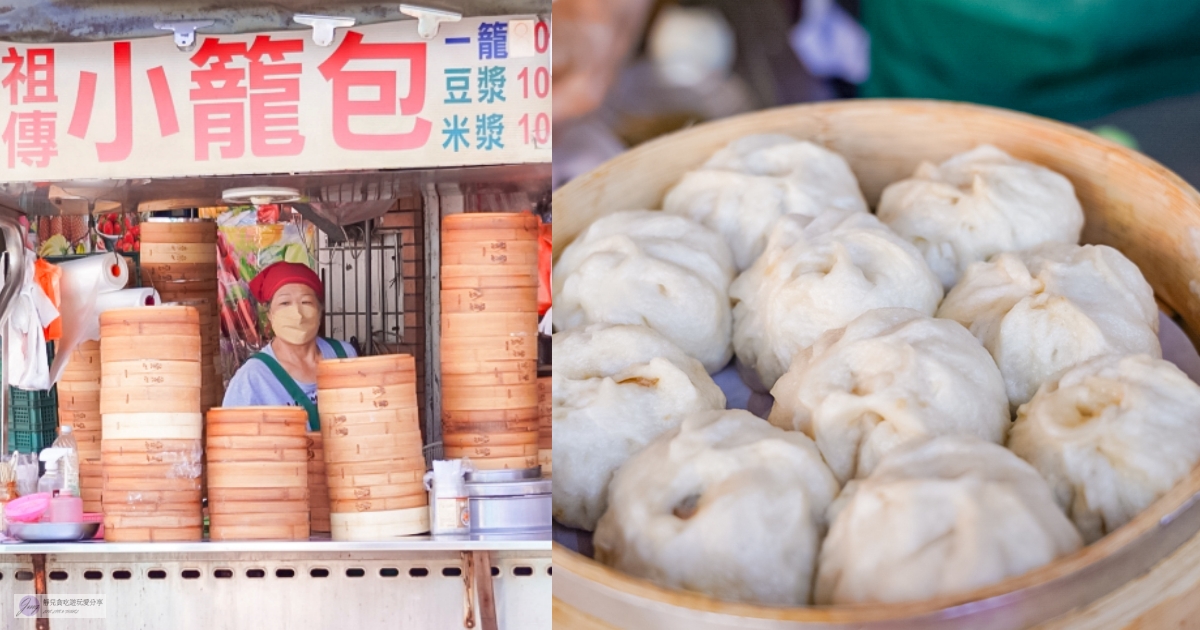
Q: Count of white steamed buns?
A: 10